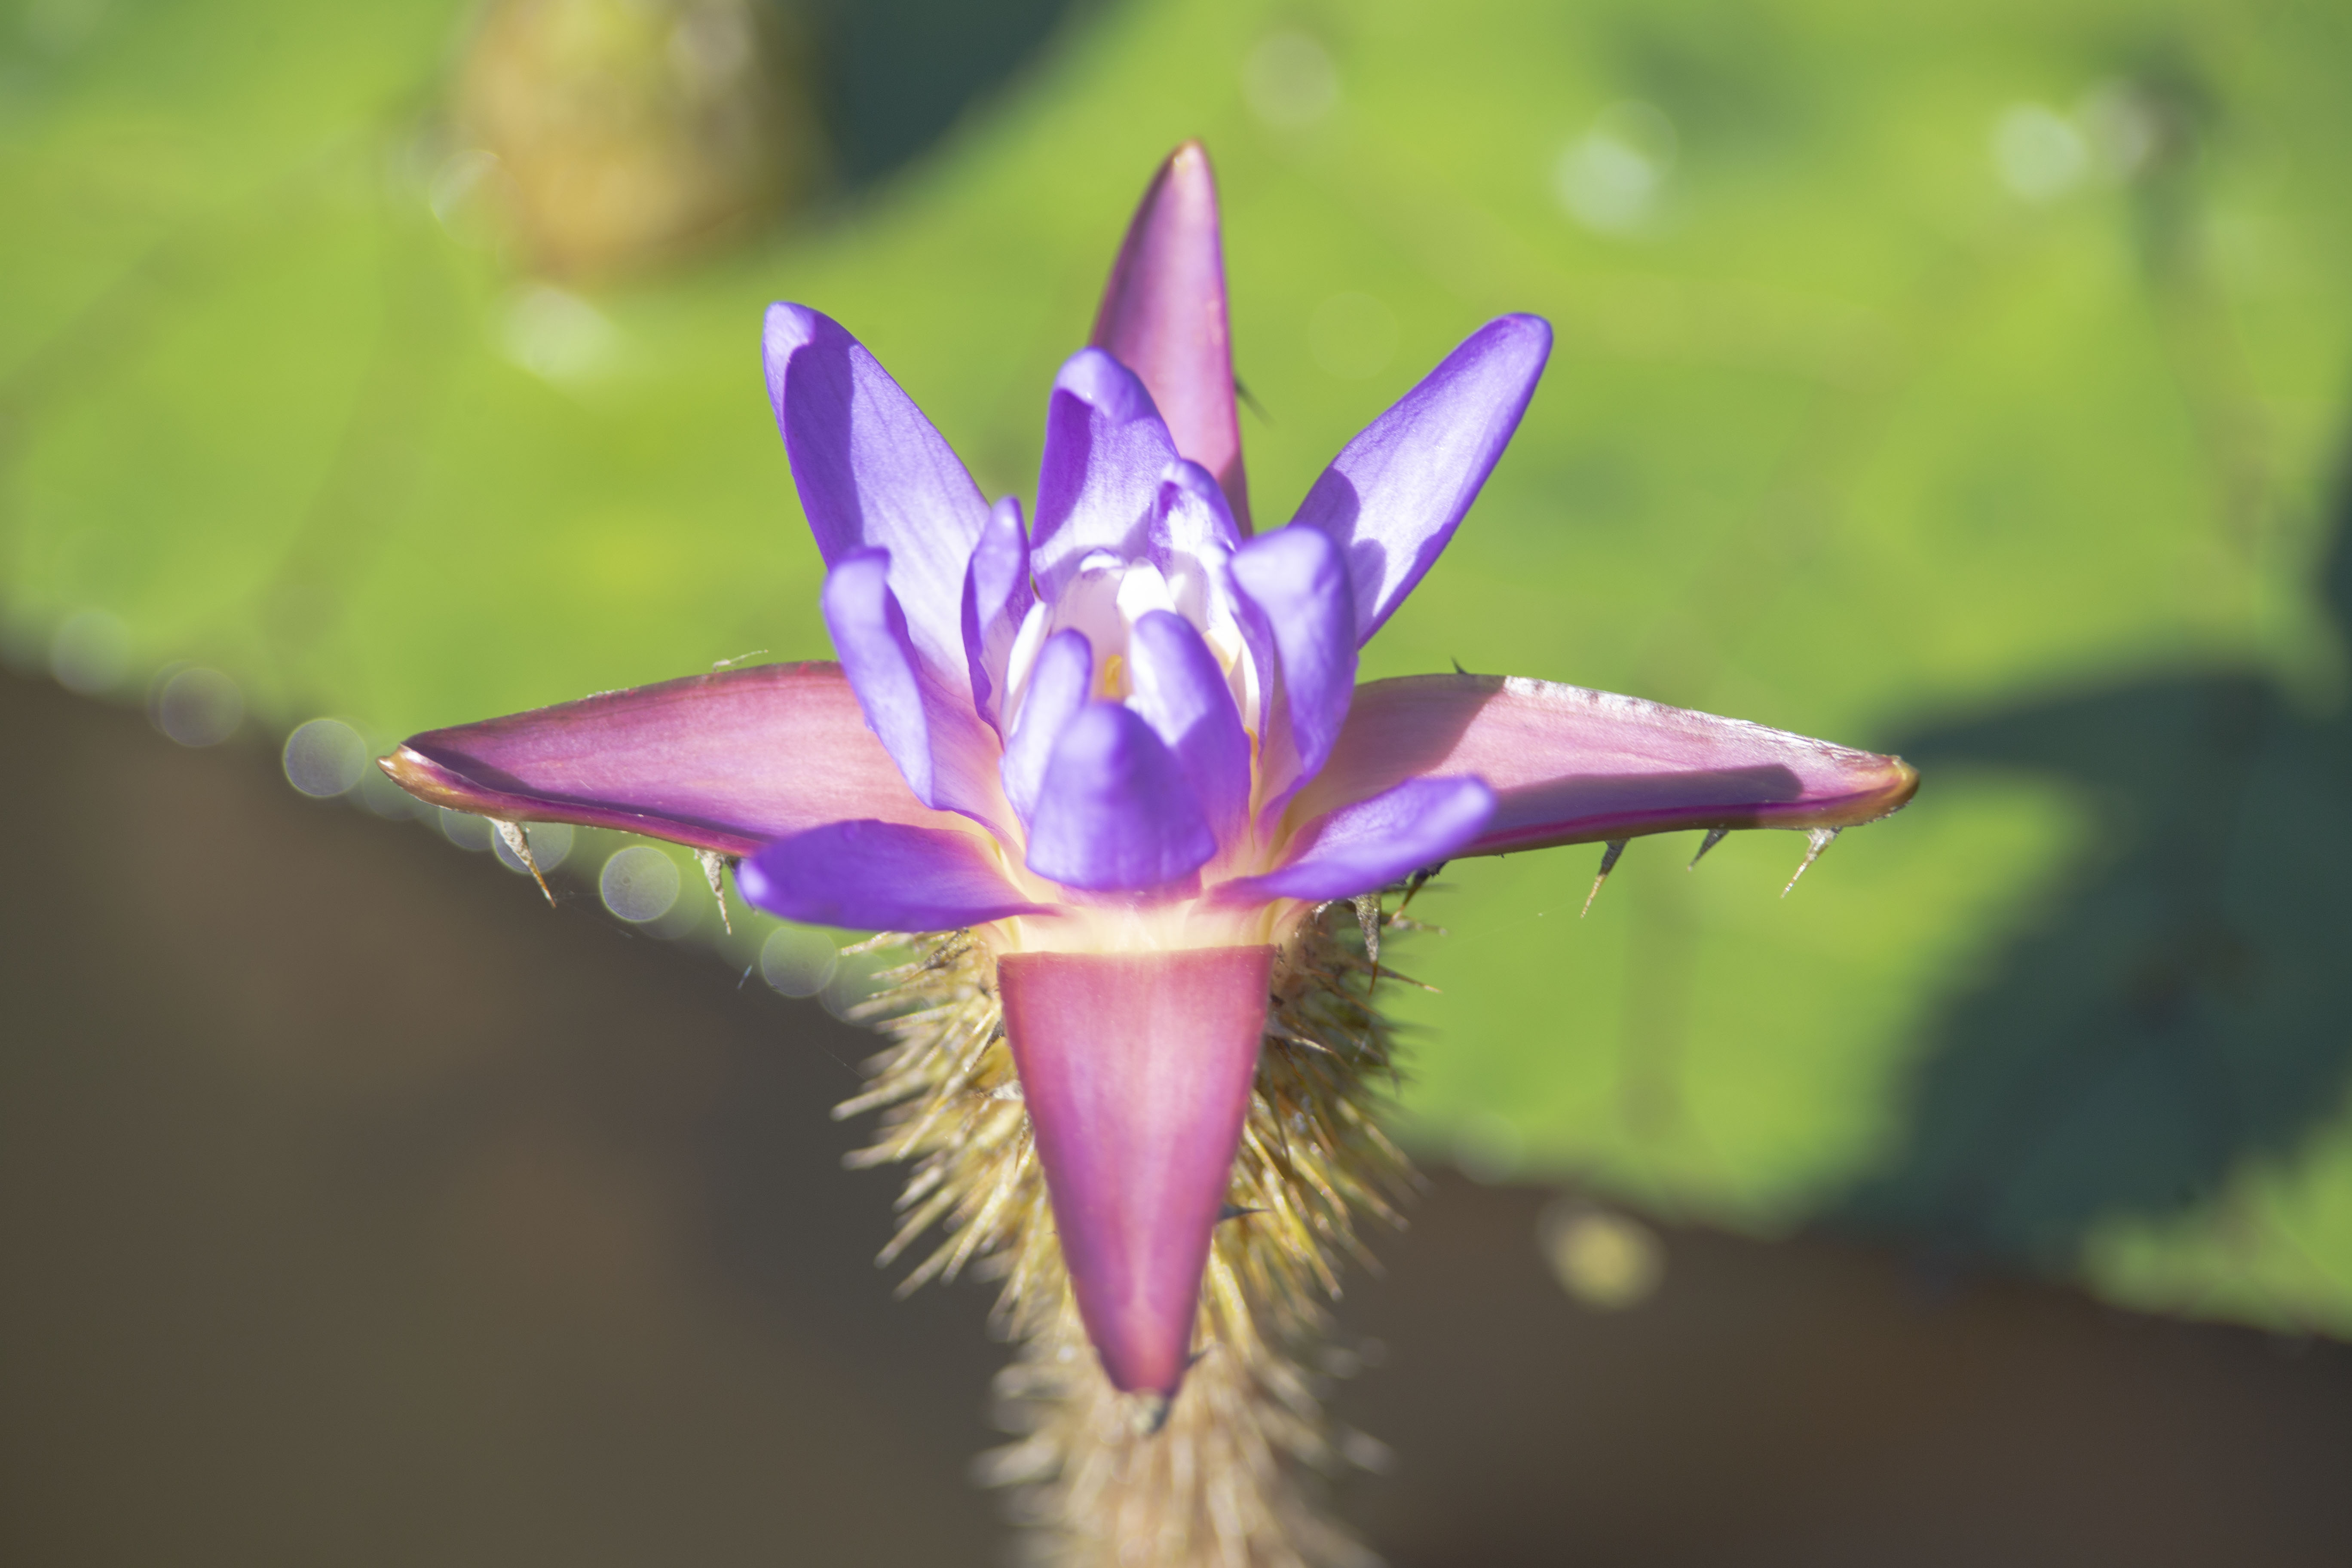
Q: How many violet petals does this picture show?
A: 12